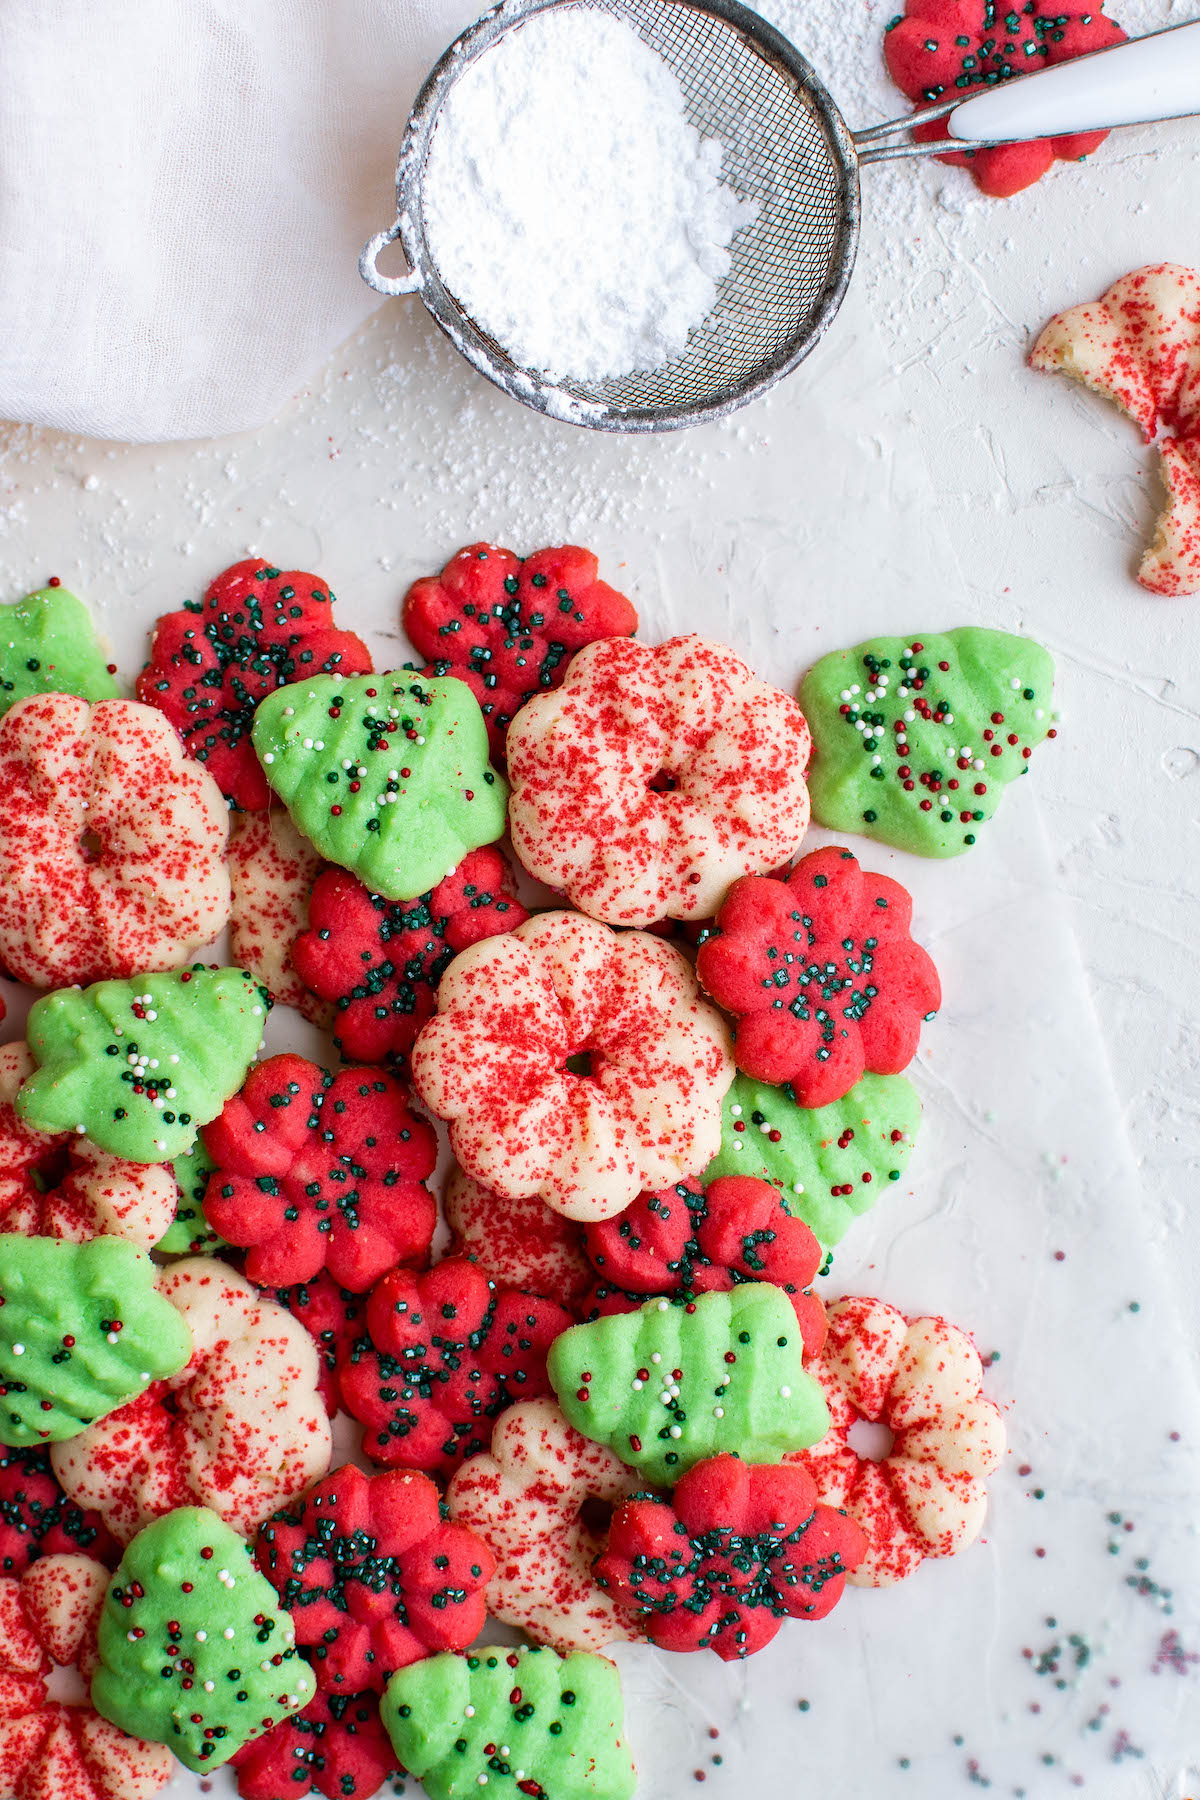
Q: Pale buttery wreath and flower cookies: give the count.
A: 11